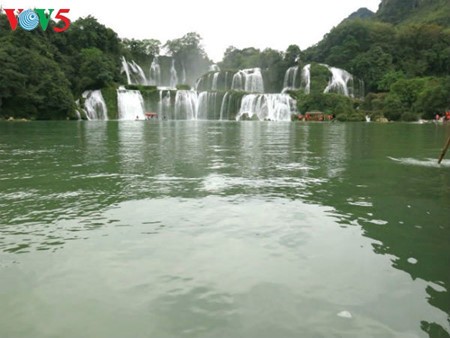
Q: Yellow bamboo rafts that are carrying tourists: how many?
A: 0